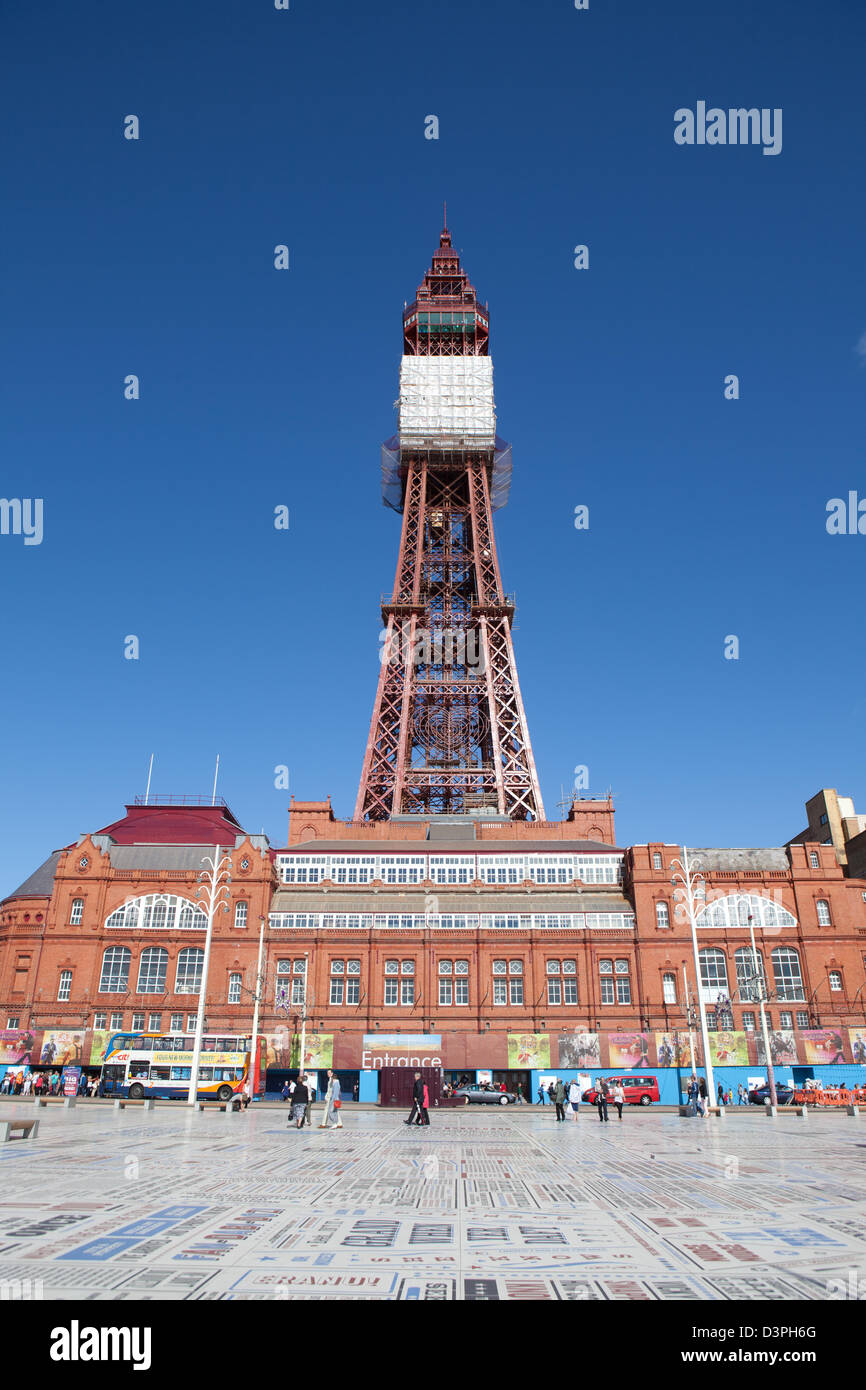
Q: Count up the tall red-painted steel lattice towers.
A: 1